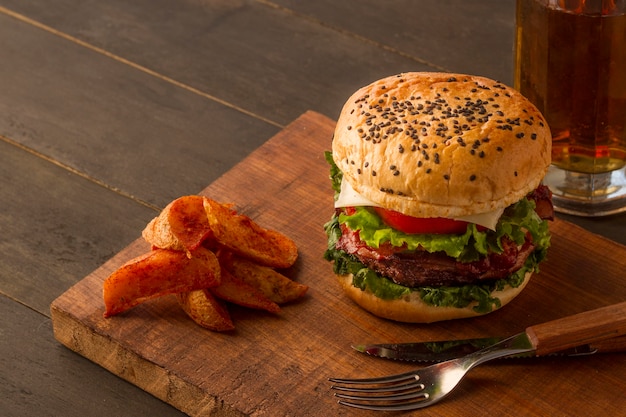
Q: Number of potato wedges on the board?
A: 7